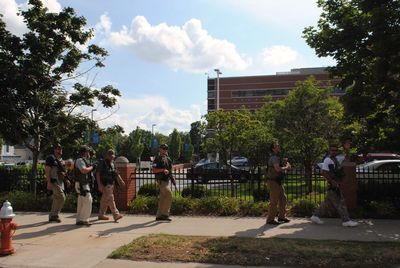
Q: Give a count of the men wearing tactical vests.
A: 6